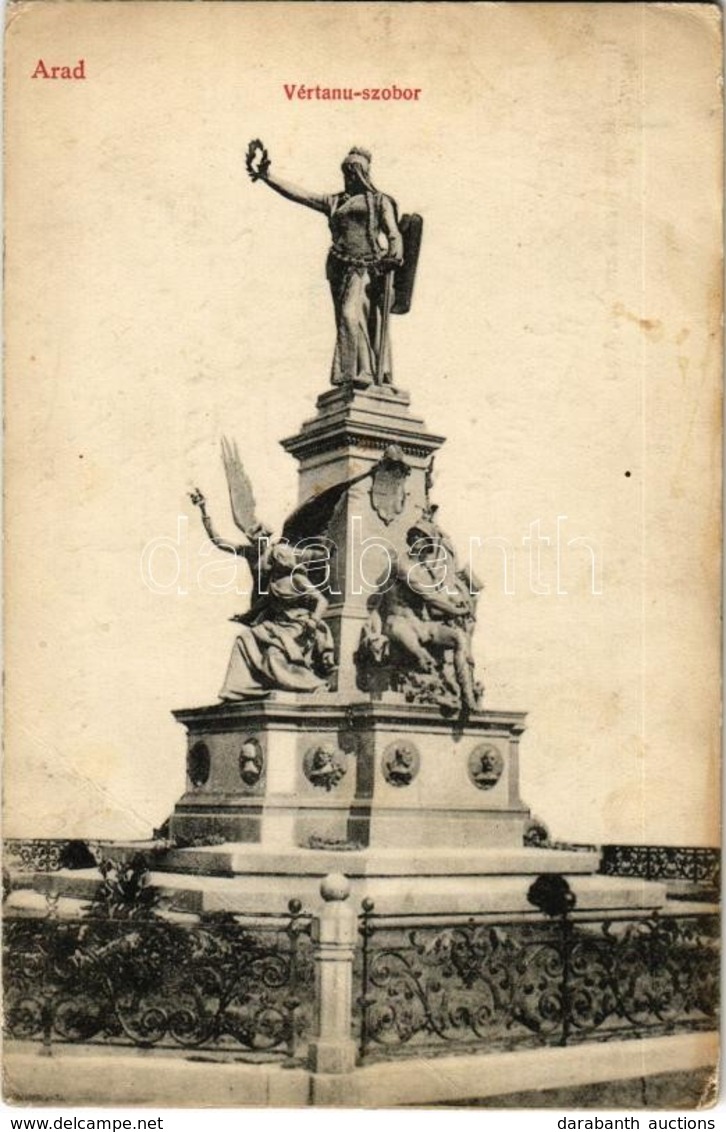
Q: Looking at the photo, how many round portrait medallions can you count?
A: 5